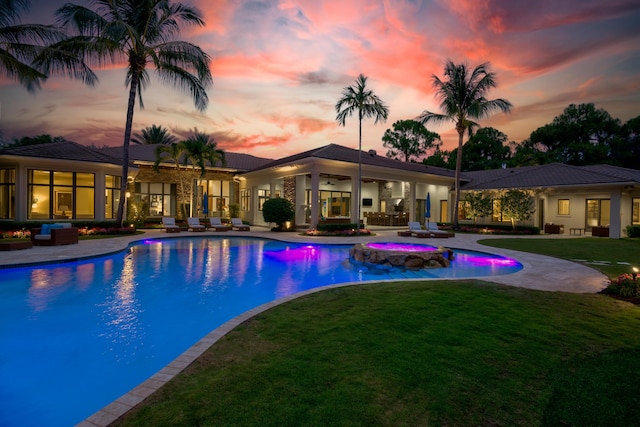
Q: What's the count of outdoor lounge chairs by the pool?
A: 6